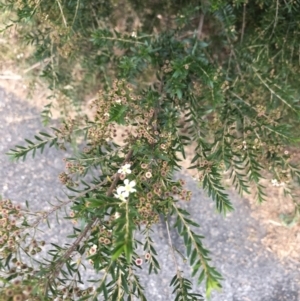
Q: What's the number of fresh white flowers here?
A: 3